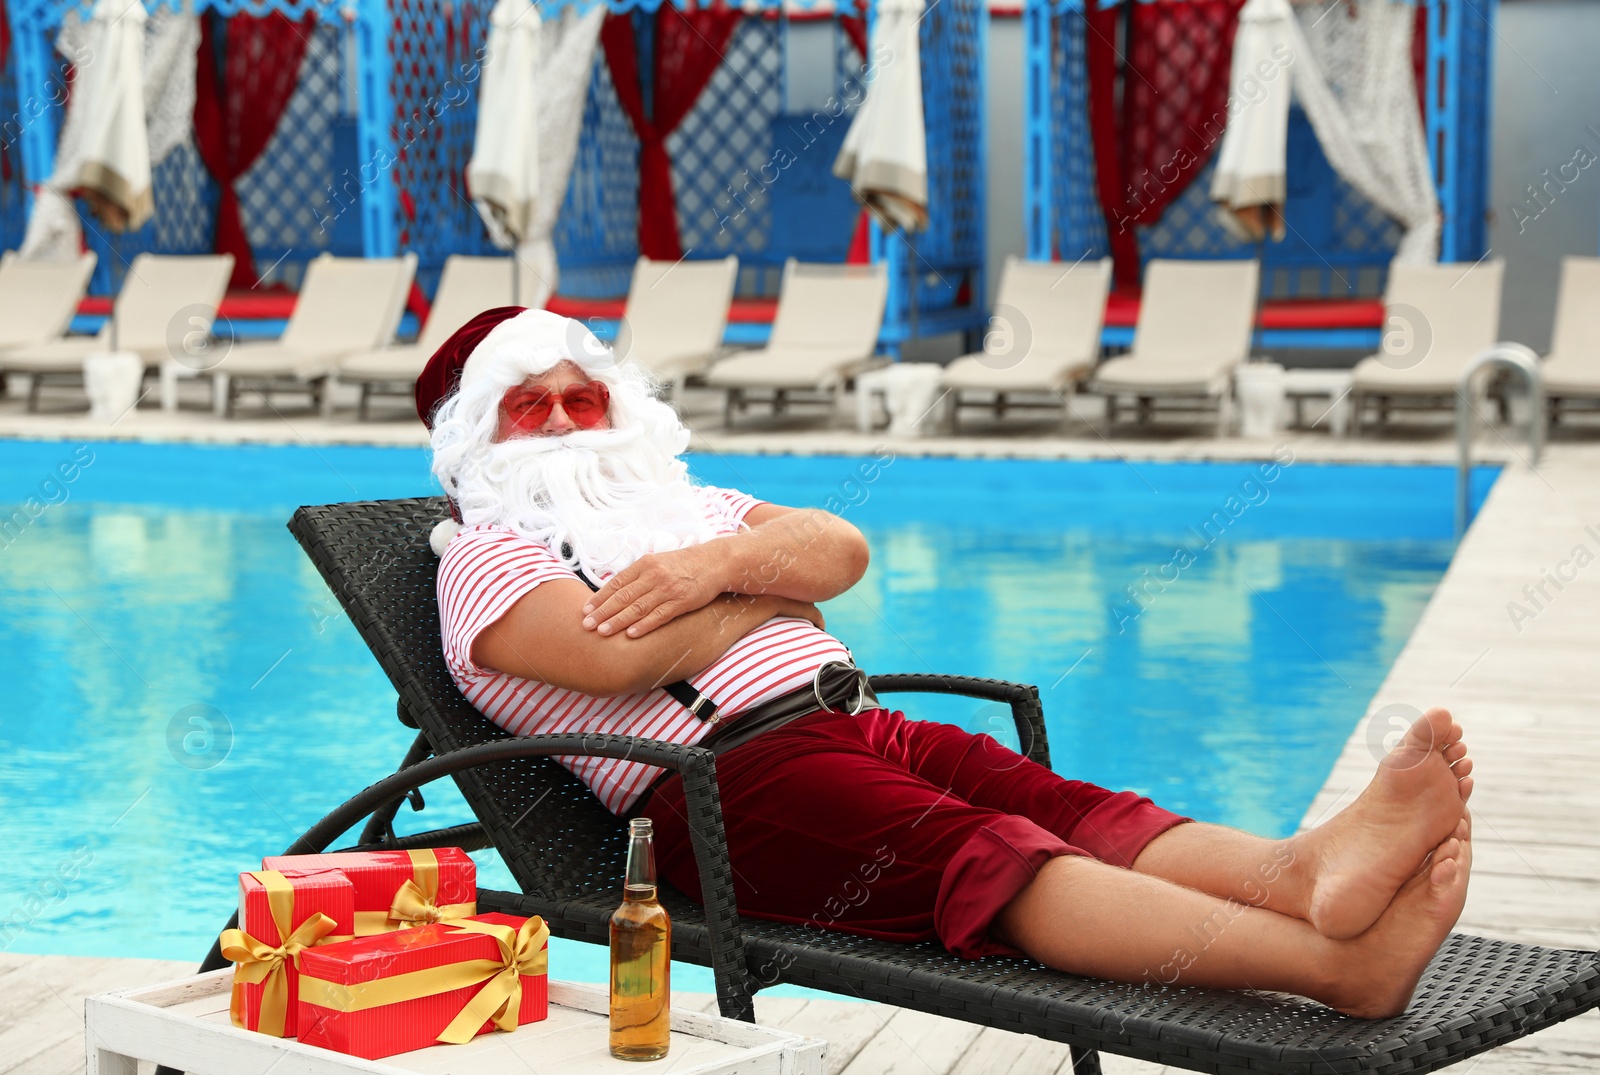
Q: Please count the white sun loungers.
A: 10